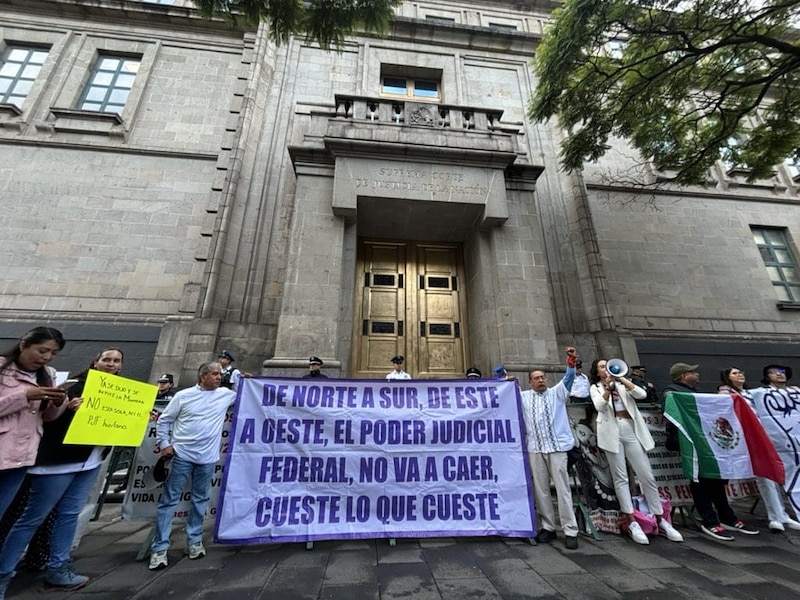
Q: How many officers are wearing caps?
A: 7